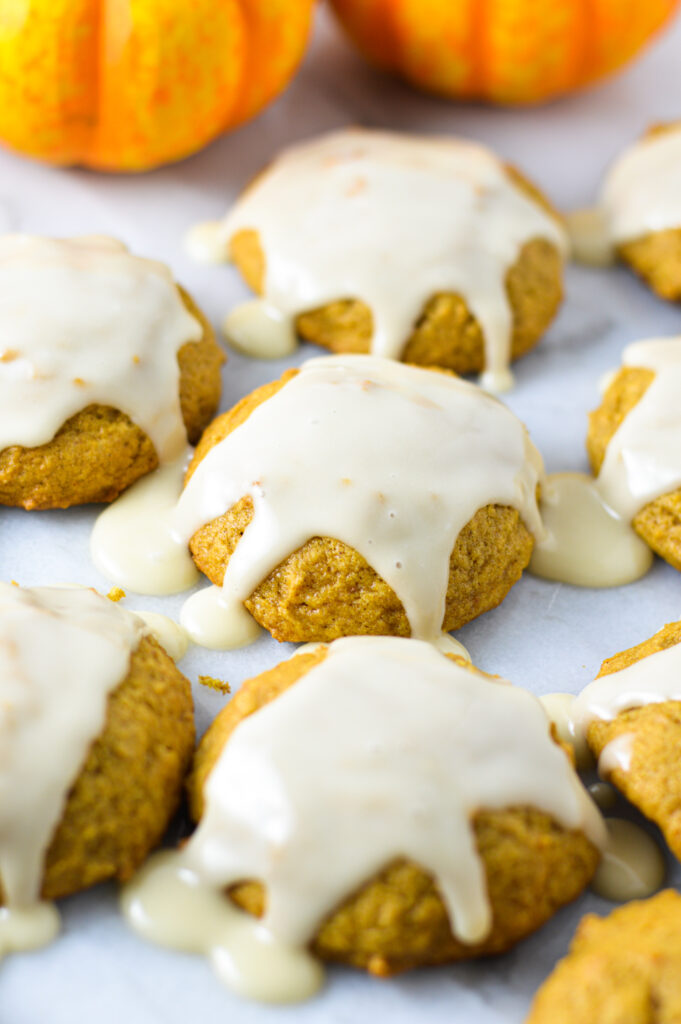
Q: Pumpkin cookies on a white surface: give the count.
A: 9